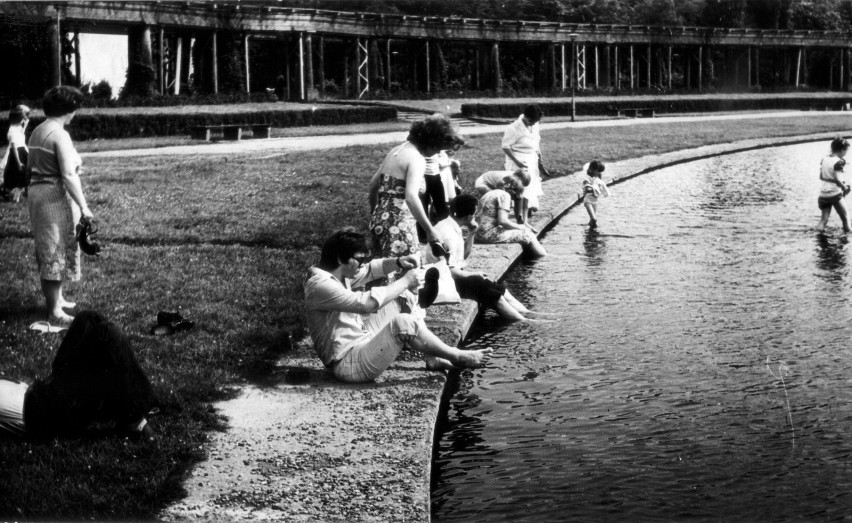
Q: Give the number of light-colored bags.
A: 1